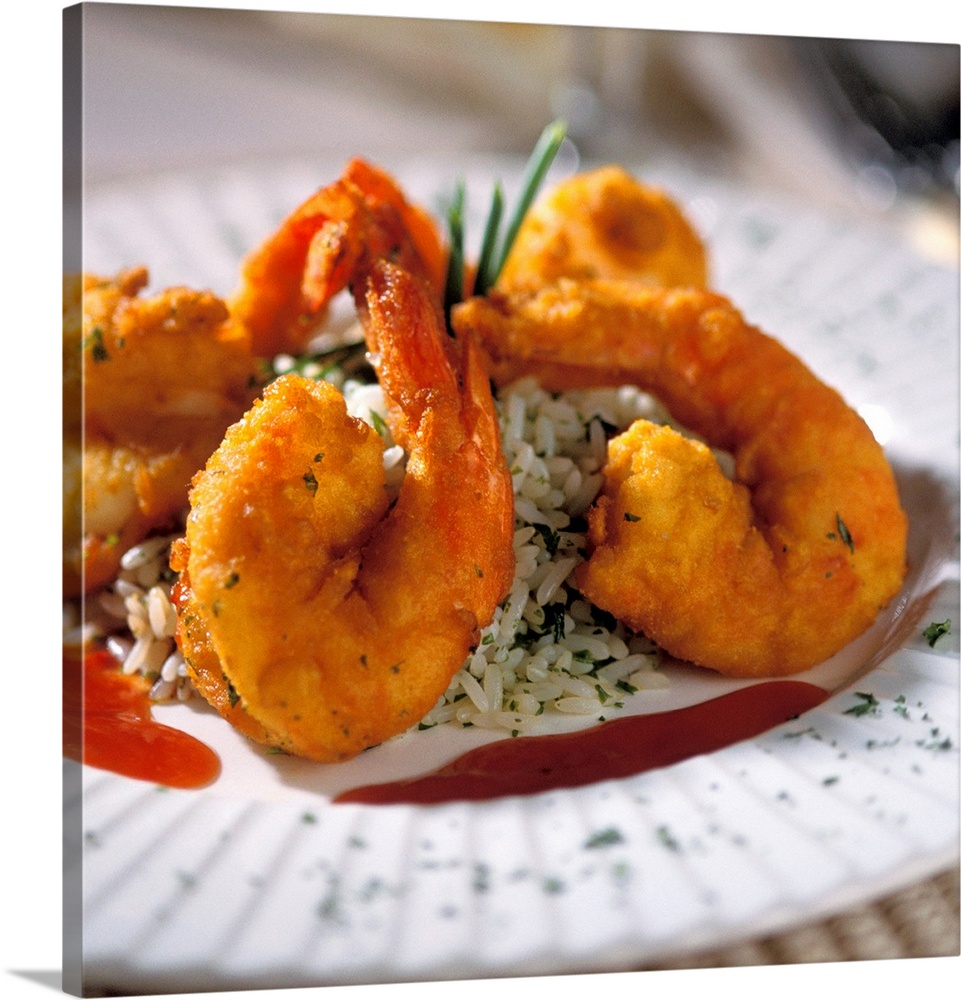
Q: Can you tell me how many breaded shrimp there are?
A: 4